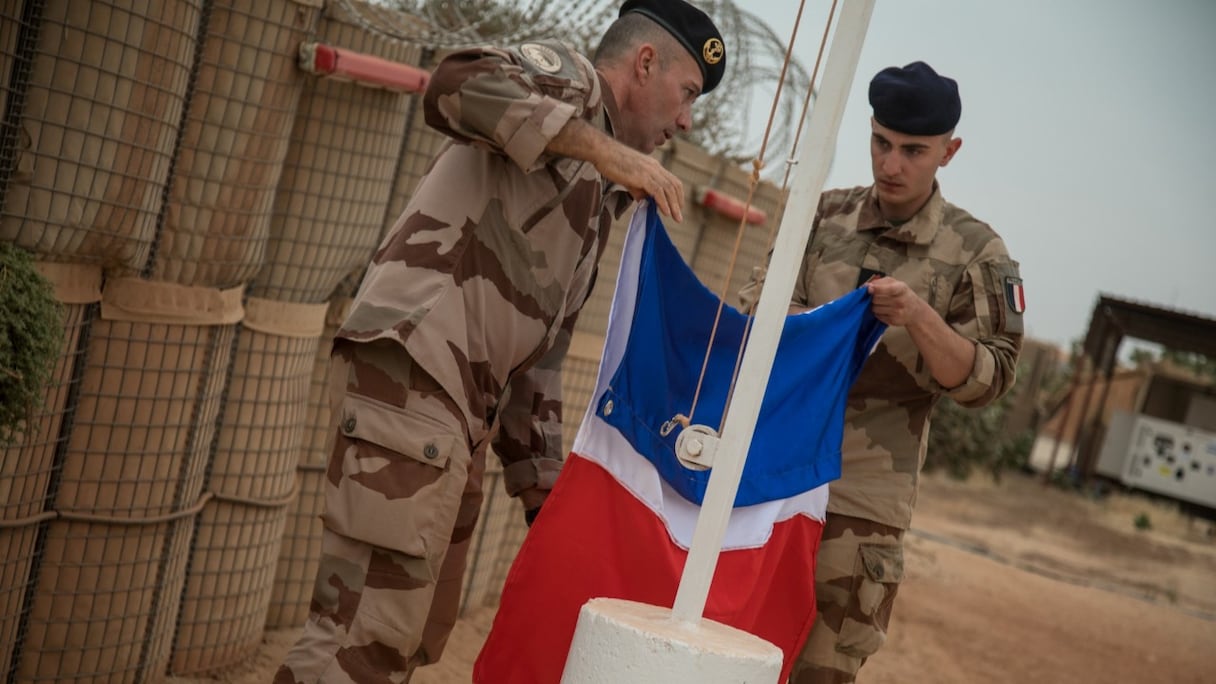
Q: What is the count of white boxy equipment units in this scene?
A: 1